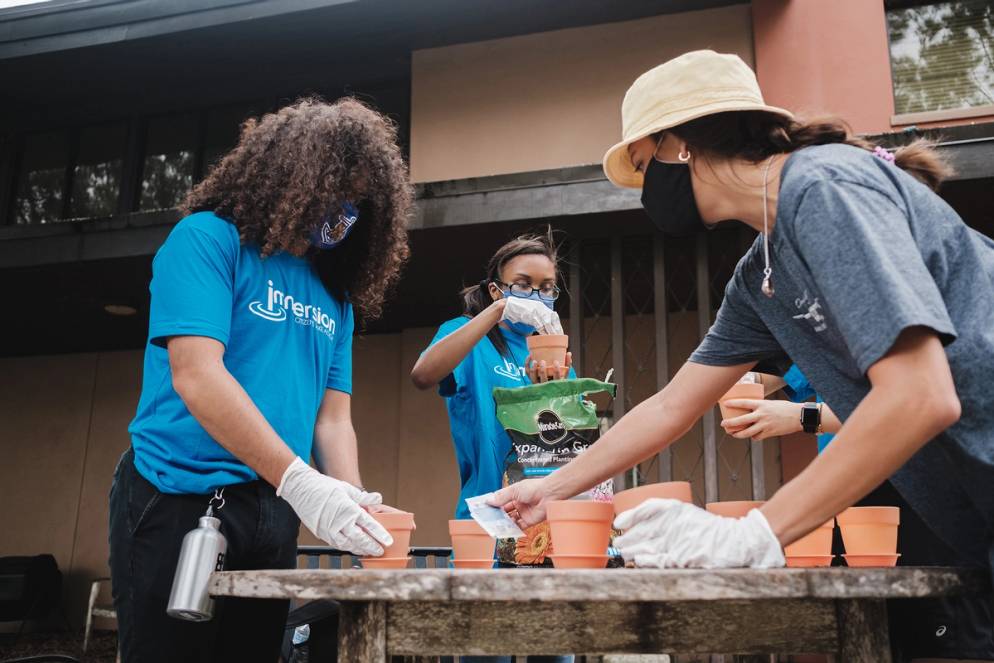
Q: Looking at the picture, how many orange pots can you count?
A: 9